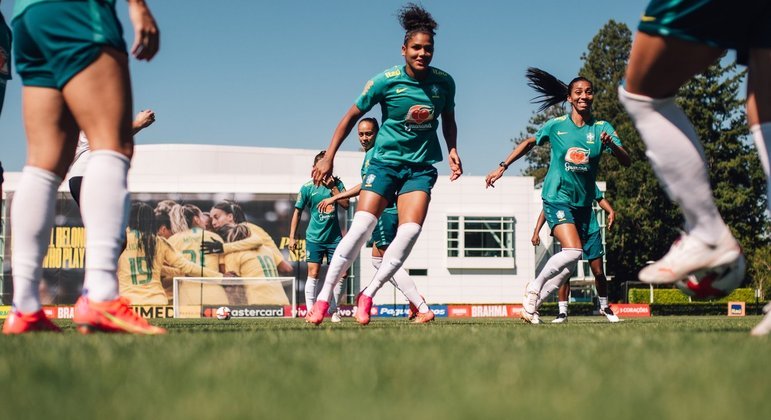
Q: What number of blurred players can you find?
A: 2